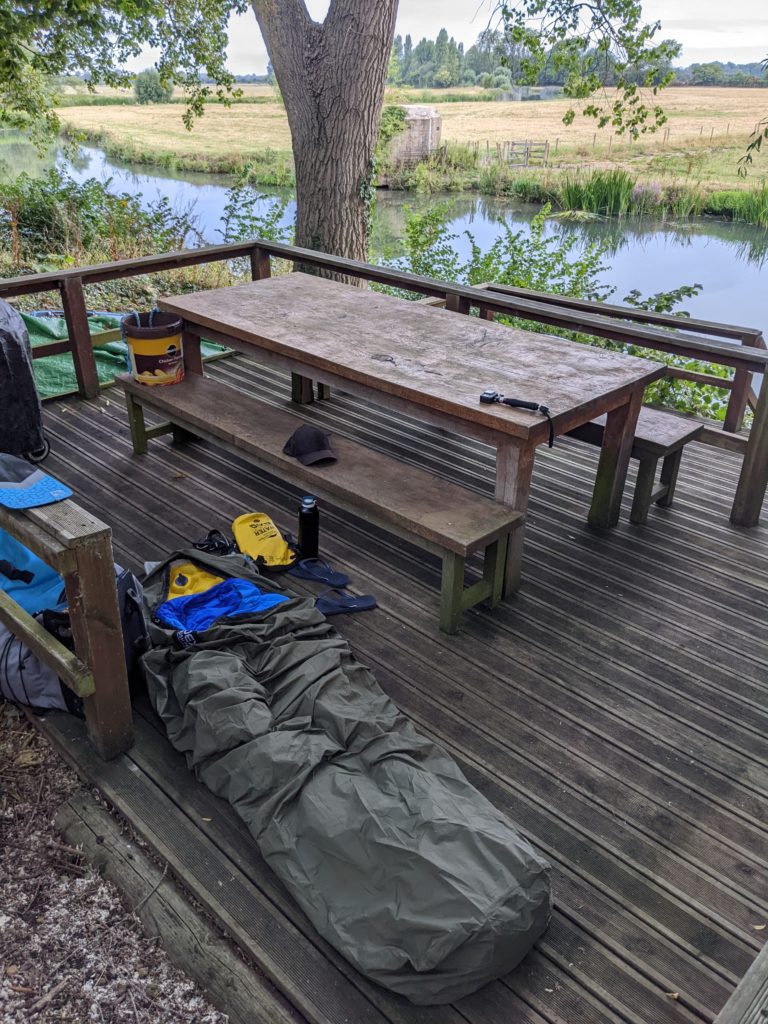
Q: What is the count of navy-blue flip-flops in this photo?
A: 2